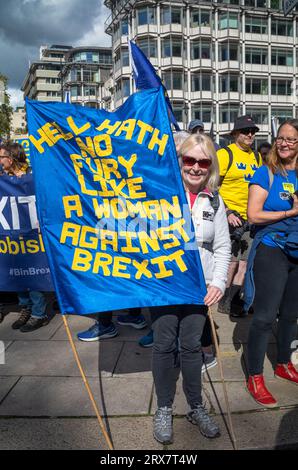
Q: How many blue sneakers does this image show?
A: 3